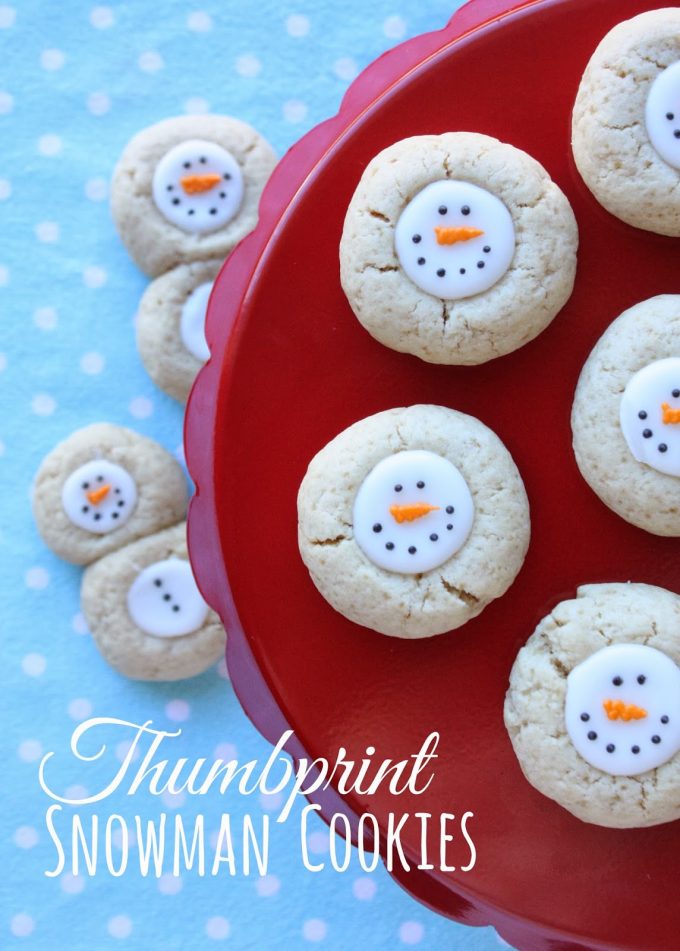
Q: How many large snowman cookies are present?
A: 5